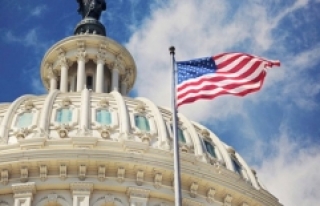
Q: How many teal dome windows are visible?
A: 7